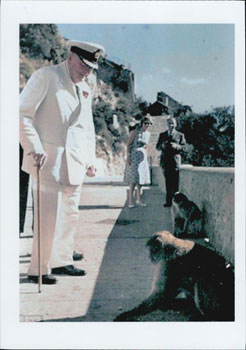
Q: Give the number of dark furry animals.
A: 2